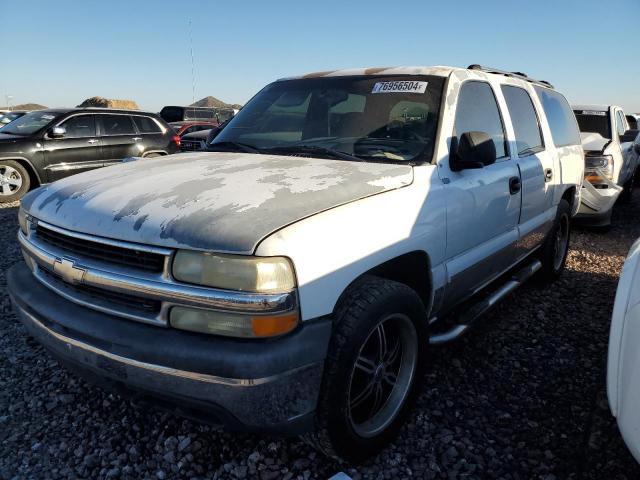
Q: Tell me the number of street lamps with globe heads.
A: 0